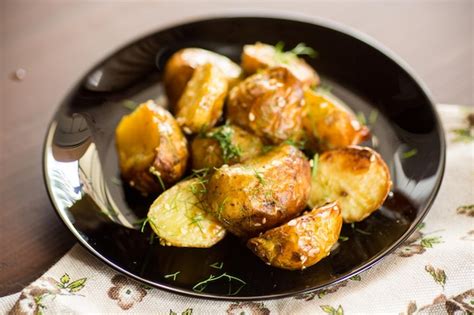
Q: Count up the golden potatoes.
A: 11